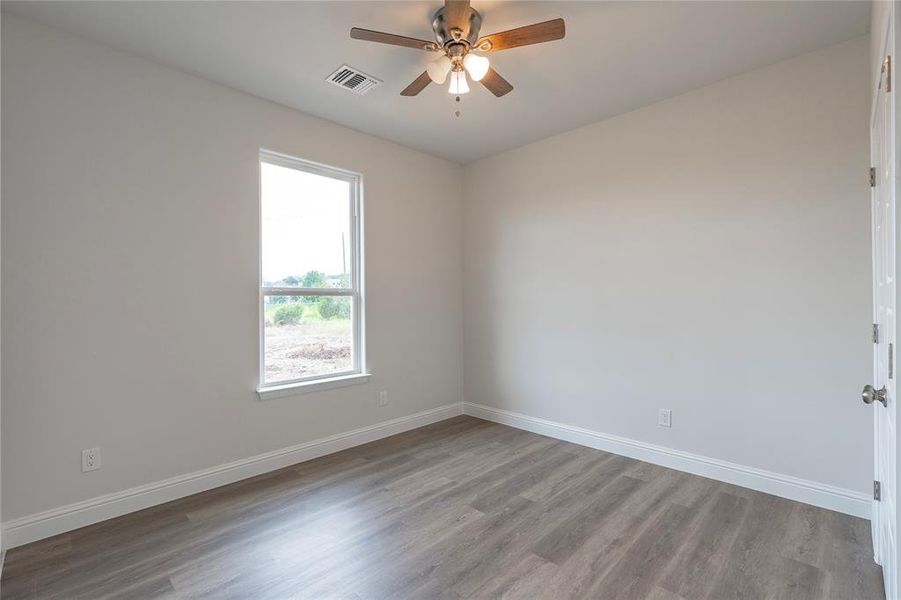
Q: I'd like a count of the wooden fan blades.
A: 5